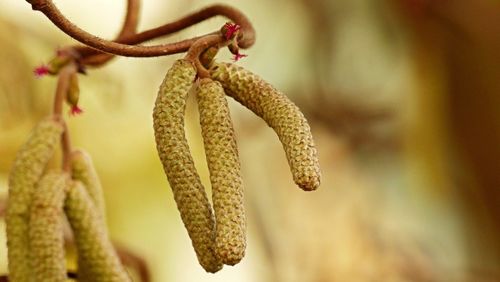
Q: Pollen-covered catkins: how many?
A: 7